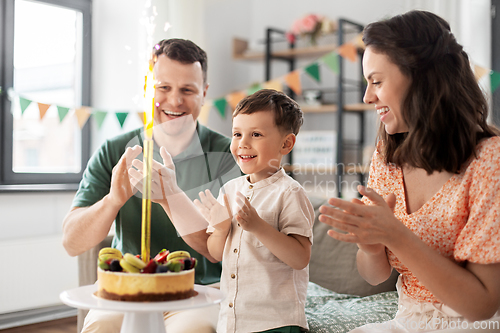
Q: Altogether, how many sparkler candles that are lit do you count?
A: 1